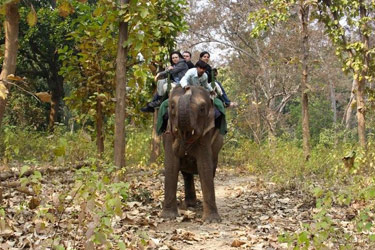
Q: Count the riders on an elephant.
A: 4